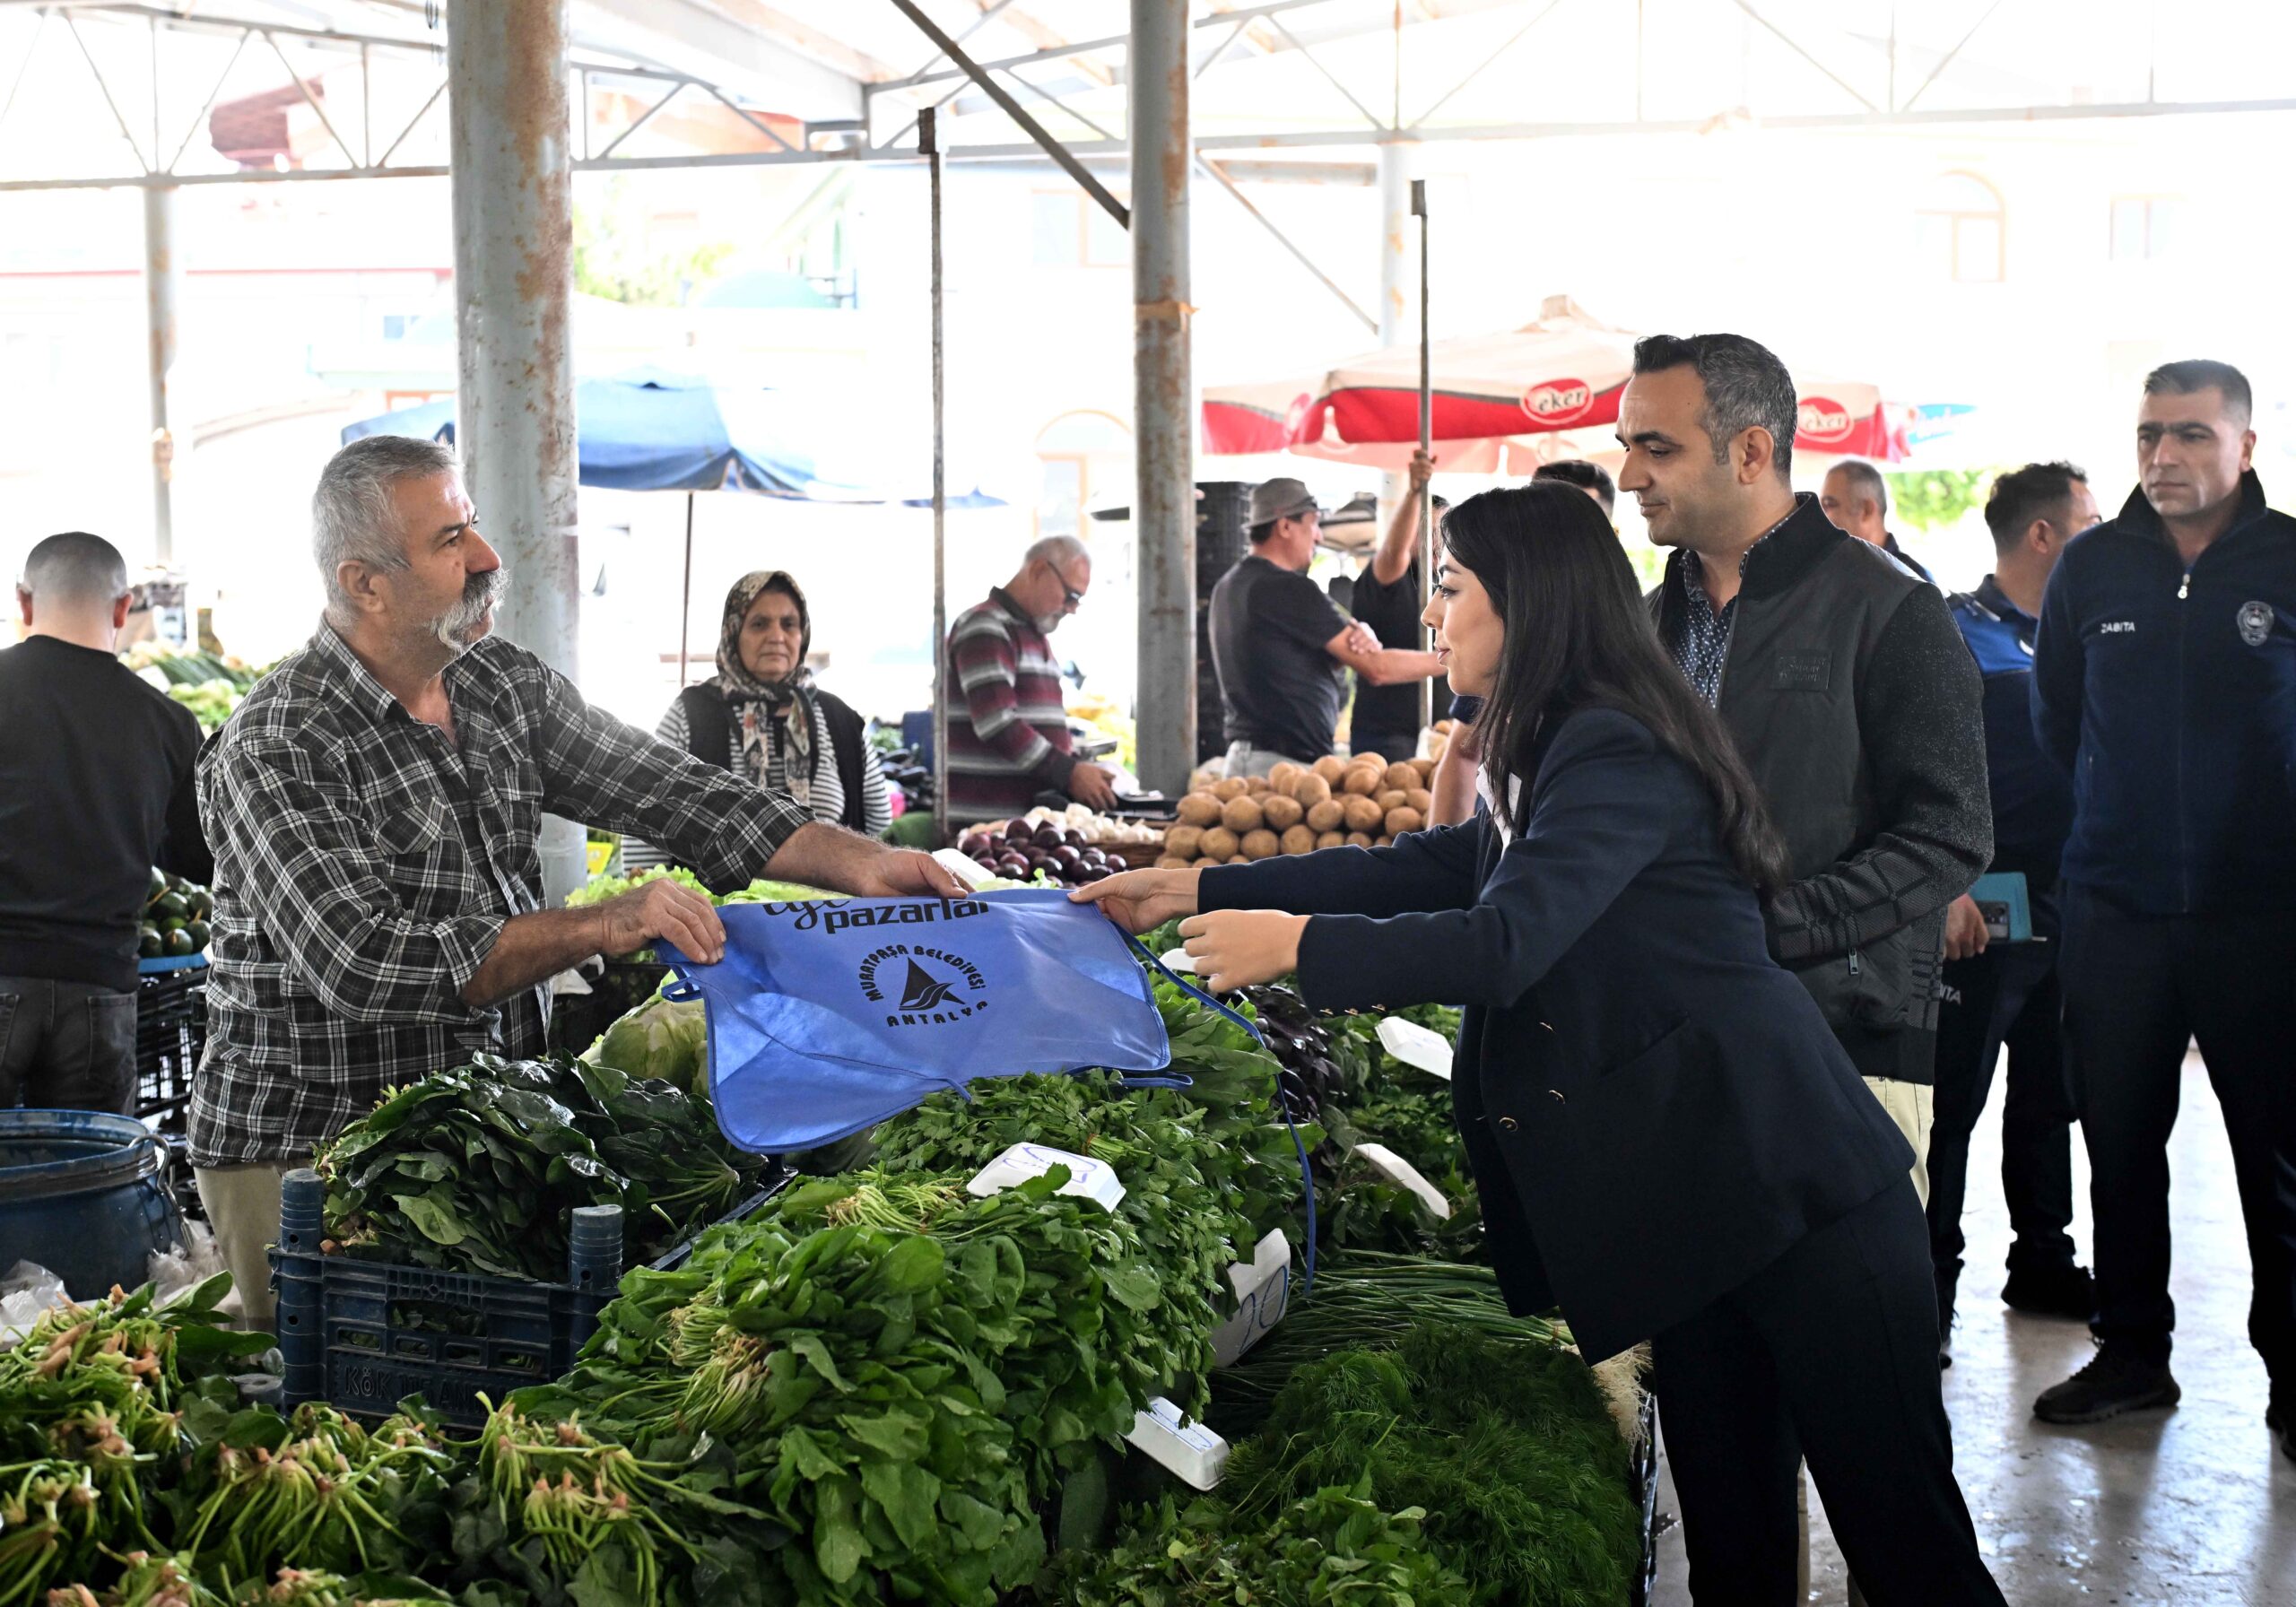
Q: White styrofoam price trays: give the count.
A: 7